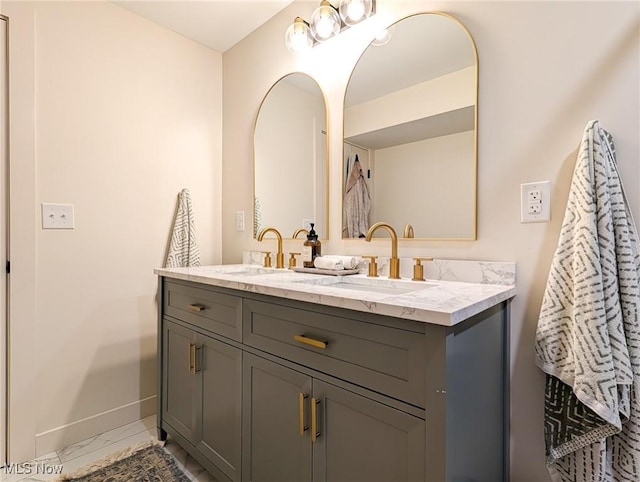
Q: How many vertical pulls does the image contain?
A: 4